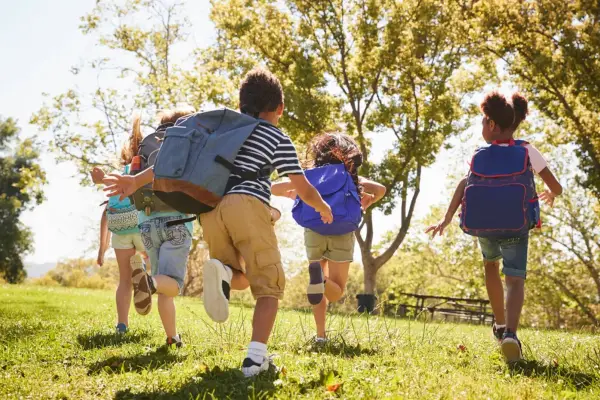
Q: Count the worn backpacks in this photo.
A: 5